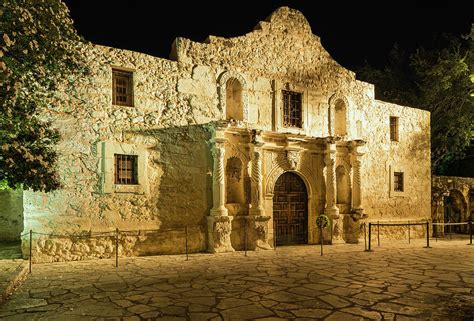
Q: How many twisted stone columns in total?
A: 4